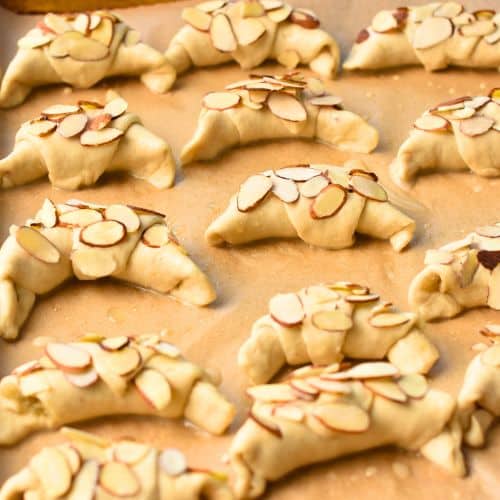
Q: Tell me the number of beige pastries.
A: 14